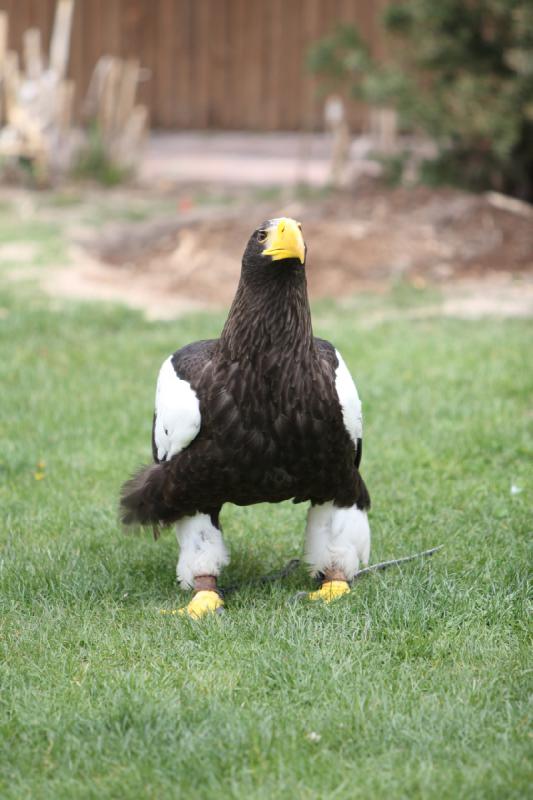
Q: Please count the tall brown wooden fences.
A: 1